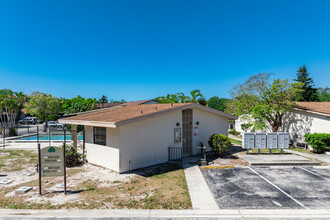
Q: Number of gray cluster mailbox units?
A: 4